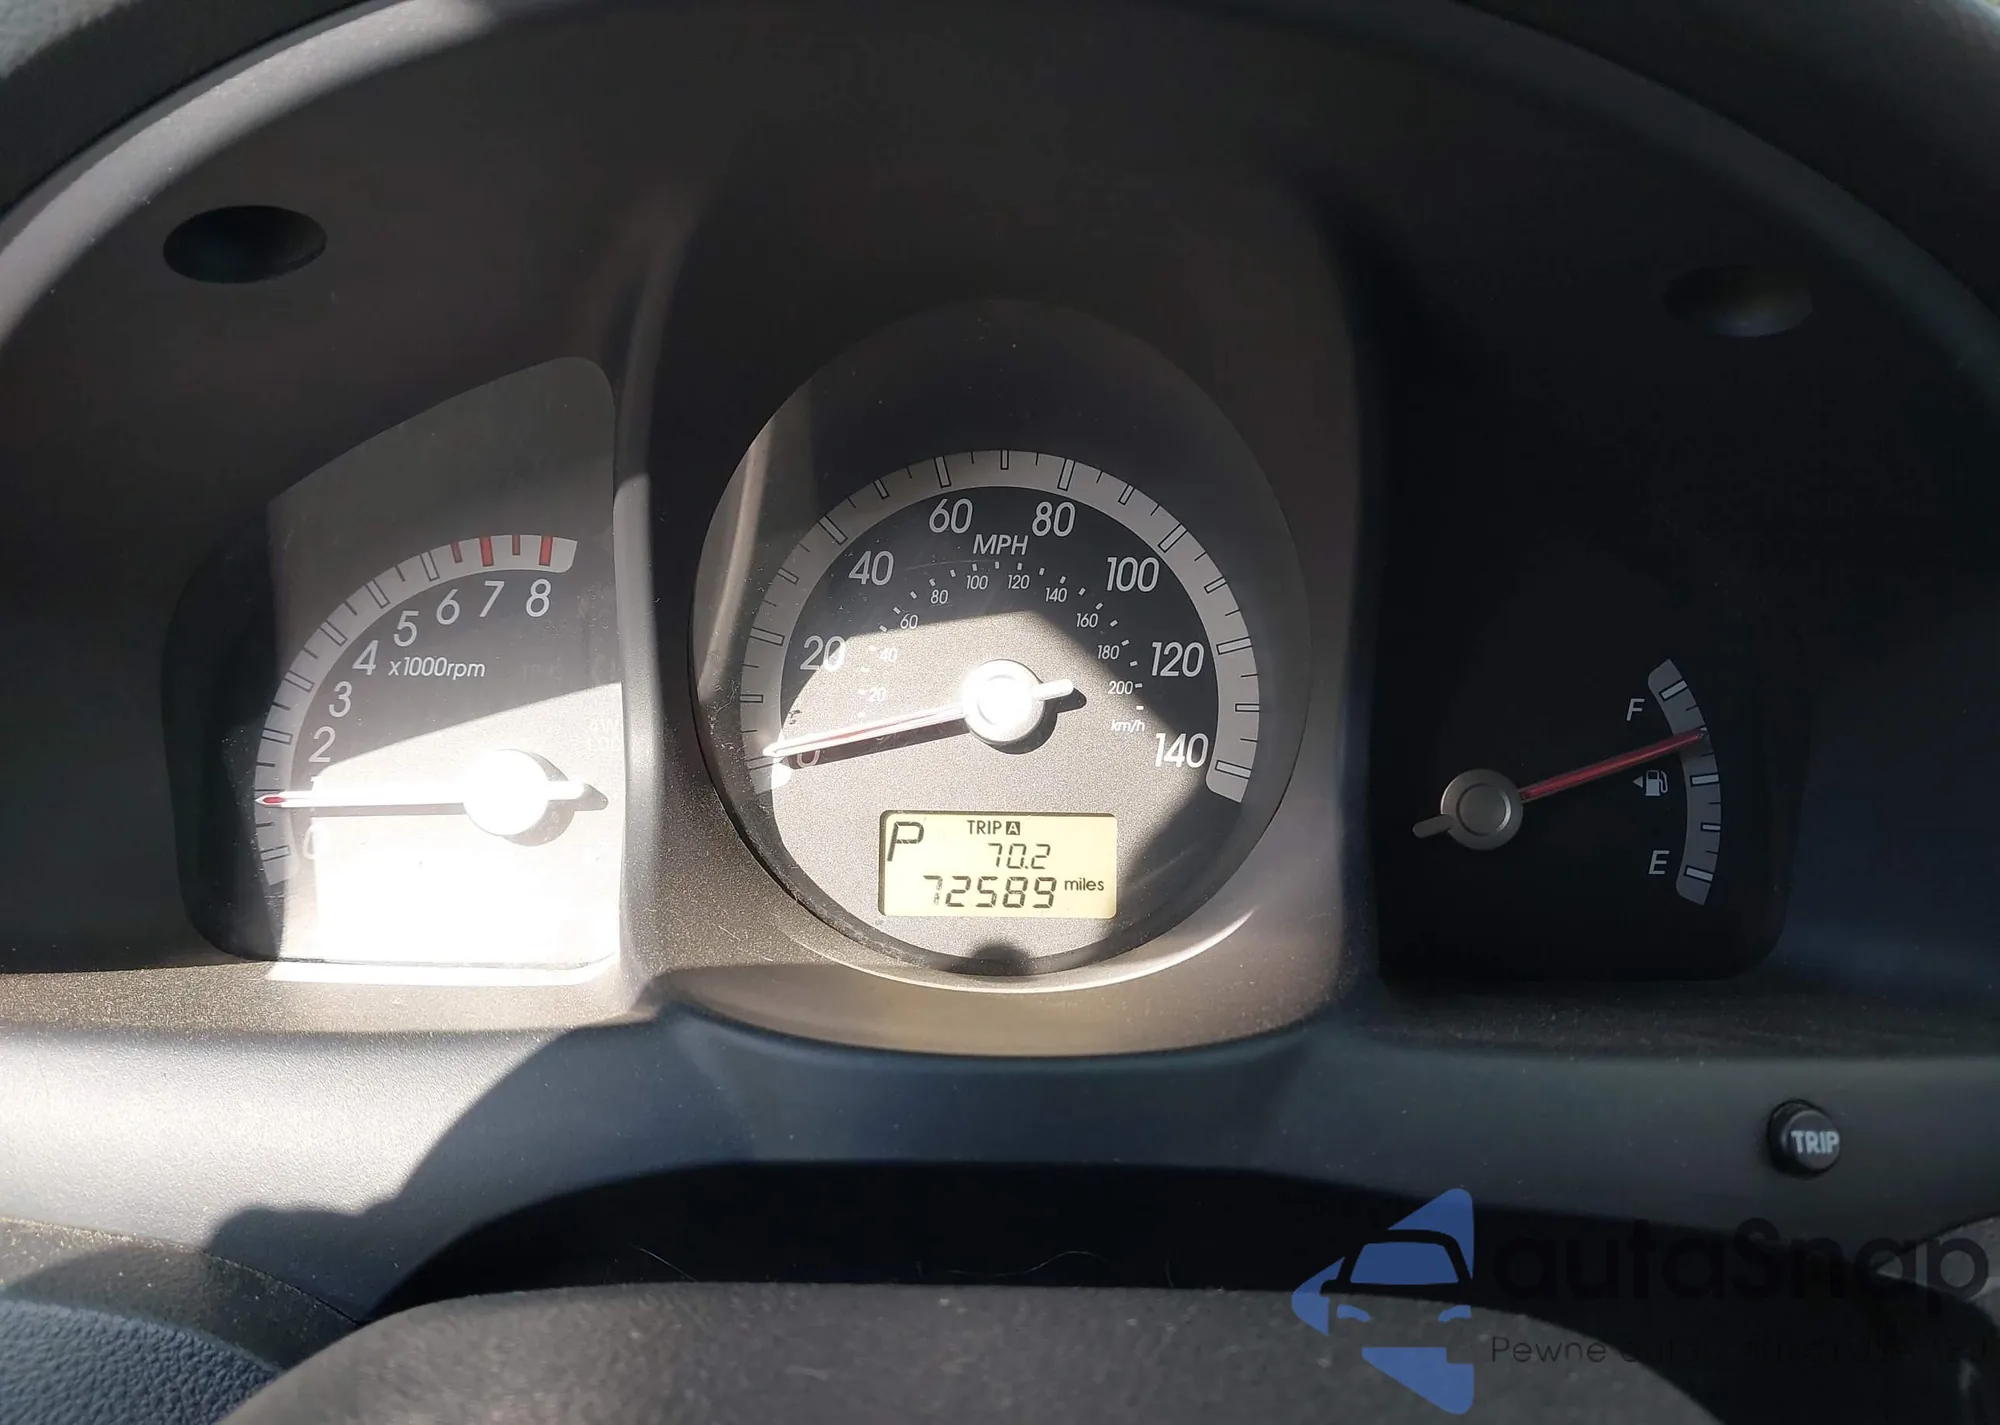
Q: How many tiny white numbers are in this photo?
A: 10